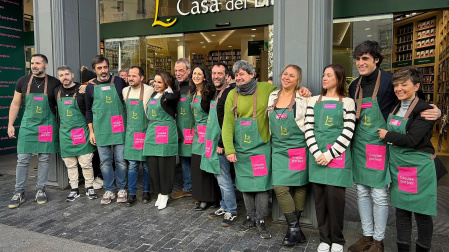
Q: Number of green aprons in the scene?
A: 13